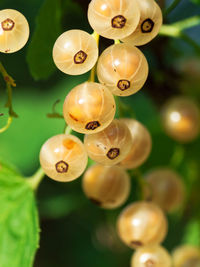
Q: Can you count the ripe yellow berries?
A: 15